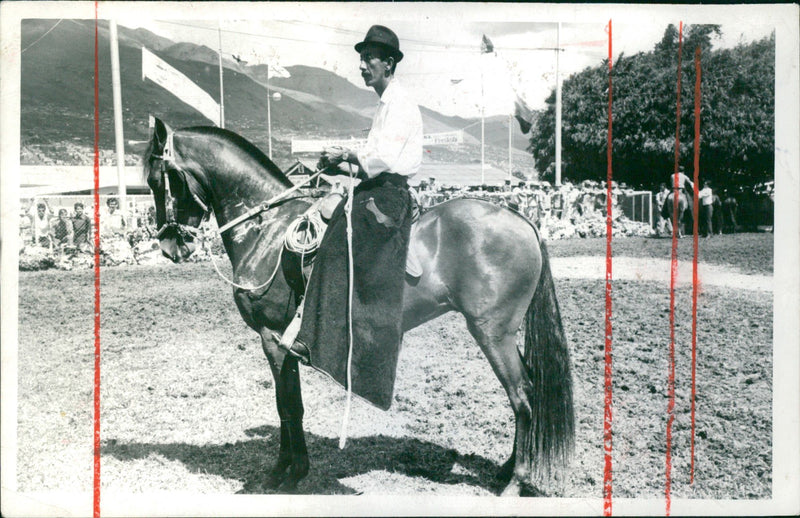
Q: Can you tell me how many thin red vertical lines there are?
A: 4